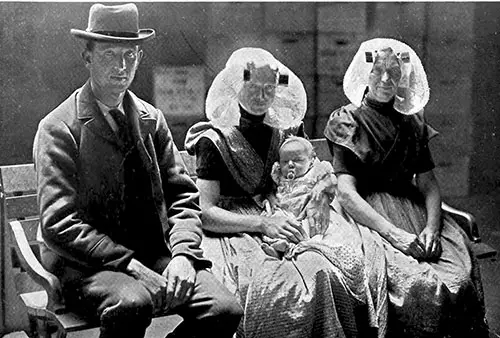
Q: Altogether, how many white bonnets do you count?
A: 2